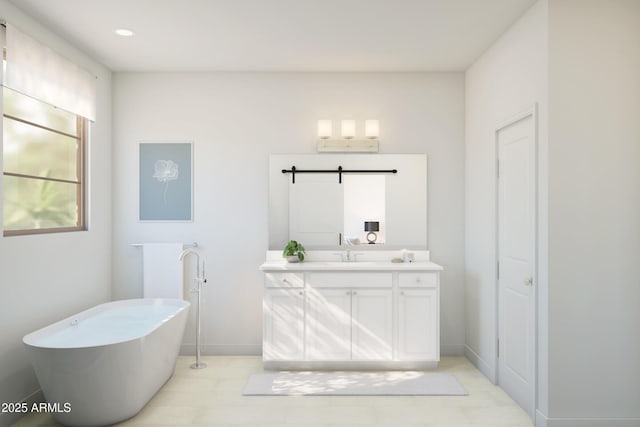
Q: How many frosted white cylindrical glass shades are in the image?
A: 3